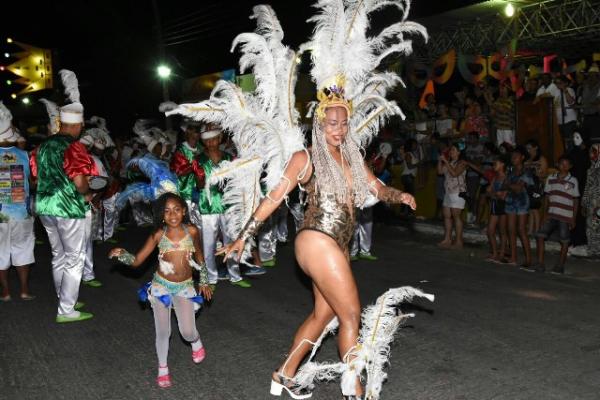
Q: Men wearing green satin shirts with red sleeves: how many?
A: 3